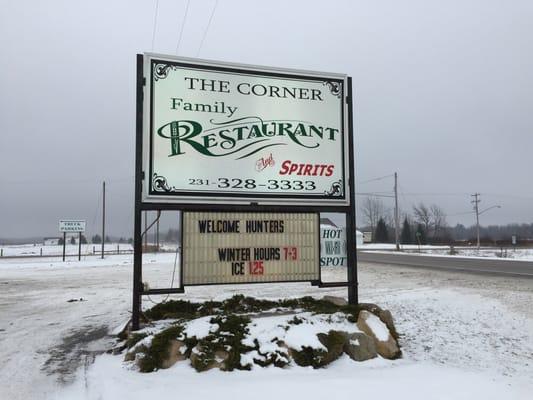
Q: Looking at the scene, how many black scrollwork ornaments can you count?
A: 4